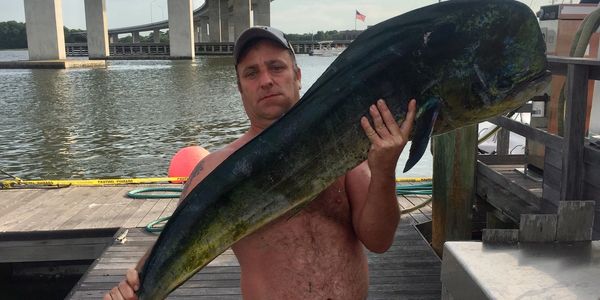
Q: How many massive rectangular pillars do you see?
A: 3